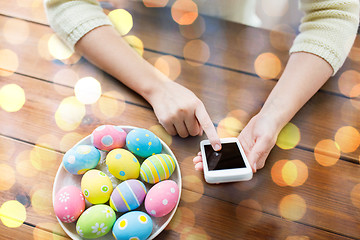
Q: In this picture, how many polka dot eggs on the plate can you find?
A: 7